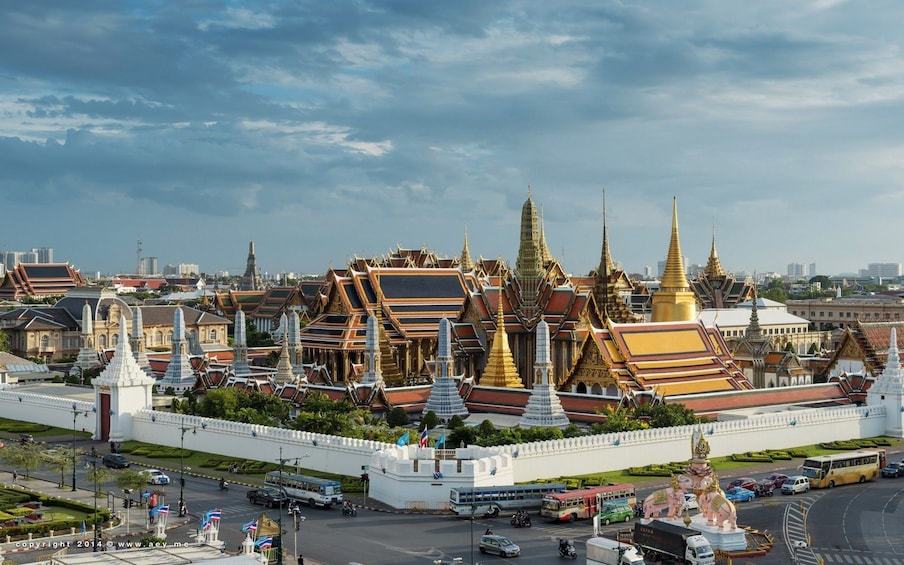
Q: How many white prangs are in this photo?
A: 8